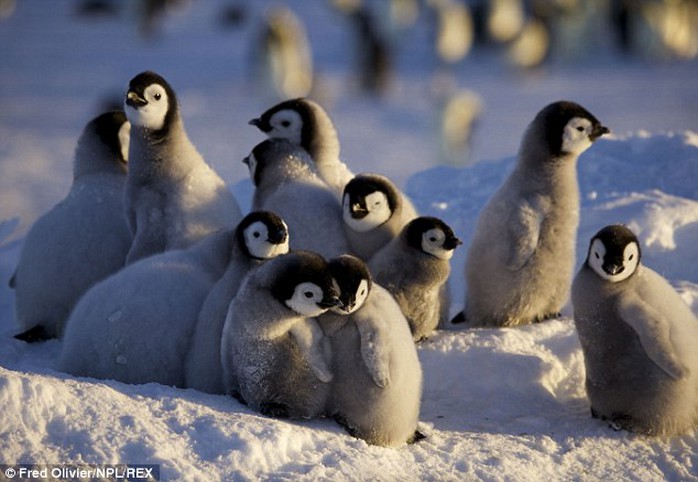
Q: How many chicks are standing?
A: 11